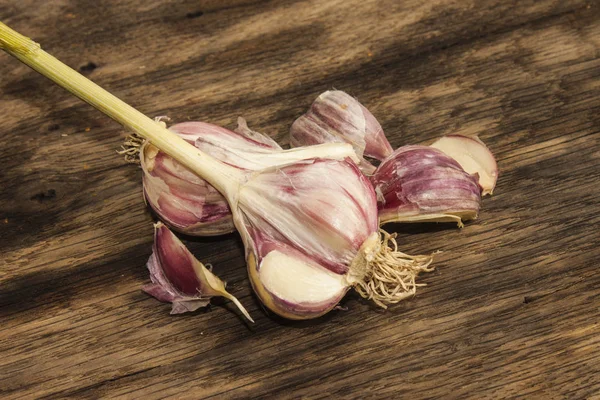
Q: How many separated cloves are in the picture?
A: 4